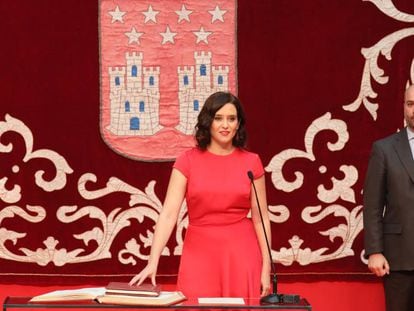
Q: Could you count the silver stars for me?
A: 7